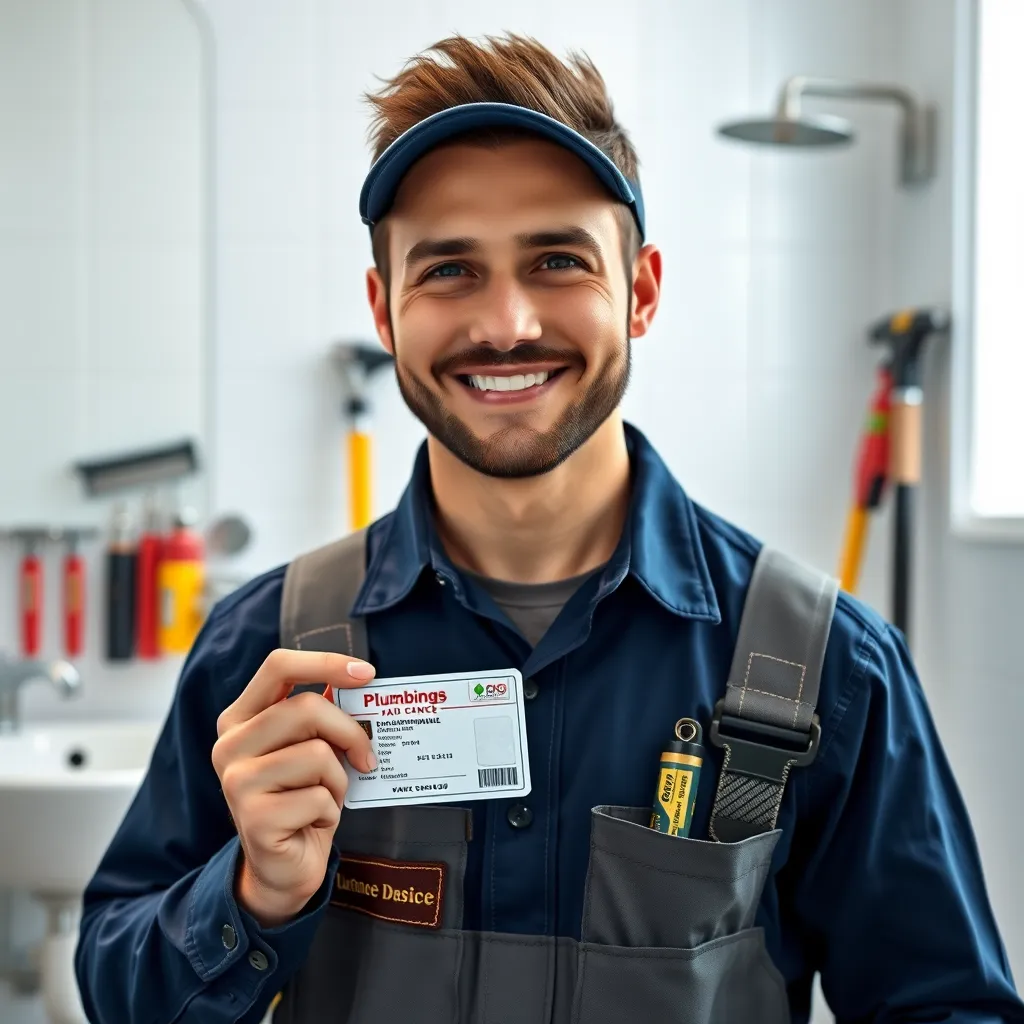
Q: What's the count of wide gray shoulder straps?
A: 2